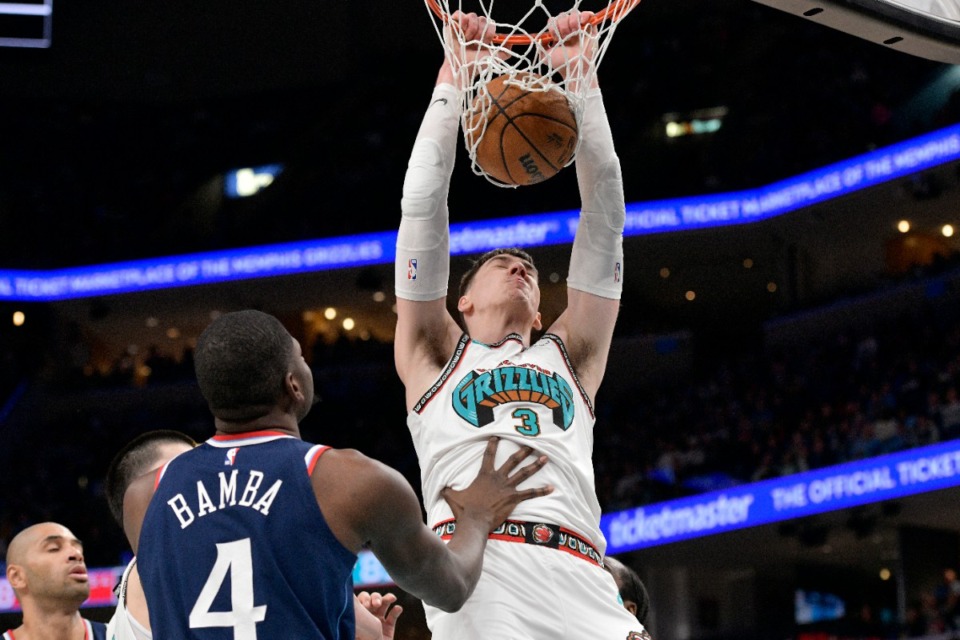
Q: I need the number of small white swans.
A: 0